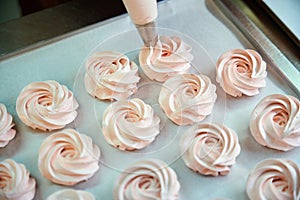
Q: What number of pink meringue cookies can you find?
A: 14